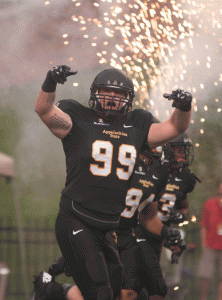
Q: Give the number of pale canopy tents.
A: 1